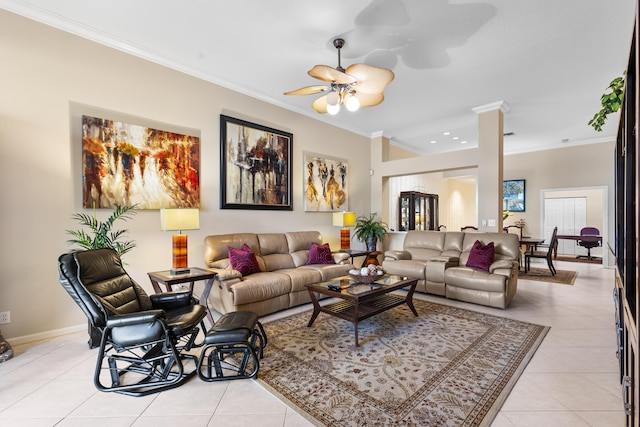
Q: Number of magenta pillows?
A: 3